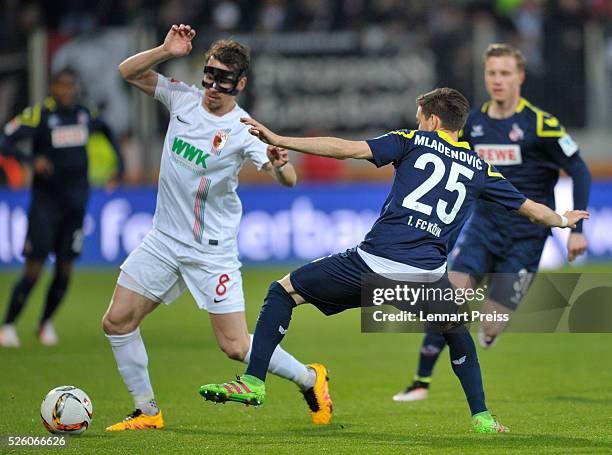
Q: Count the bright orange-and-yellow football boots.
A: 2